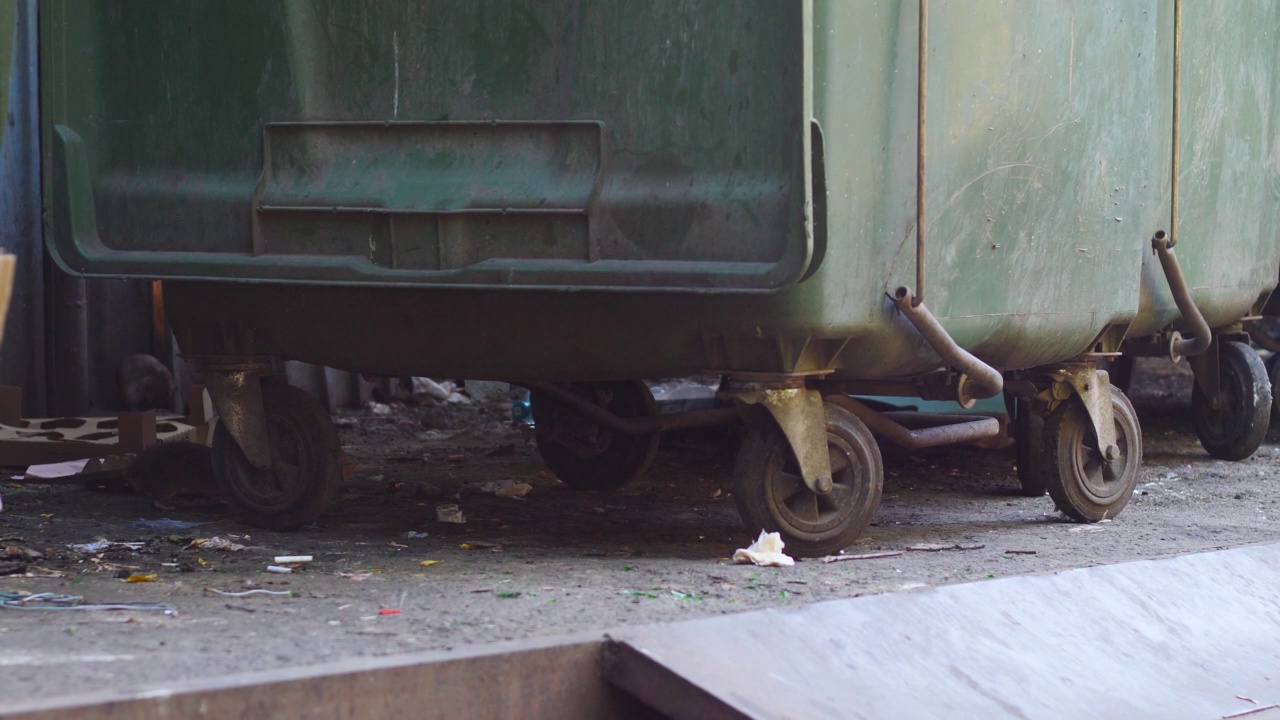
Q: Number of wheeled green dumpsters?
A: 2